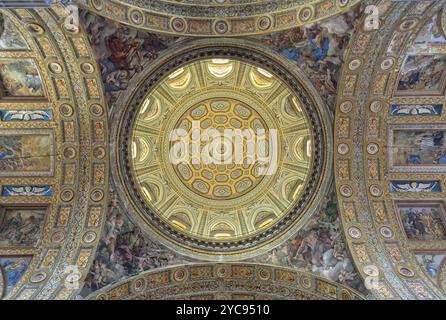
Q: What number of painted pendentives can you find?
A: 4